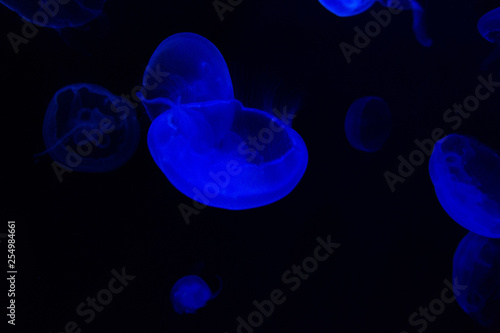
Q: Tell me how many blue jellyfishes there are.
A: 10